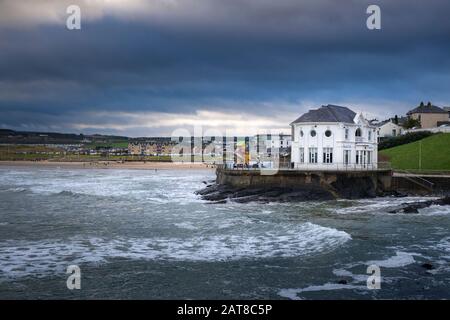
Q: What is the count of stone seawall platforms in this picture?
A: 1